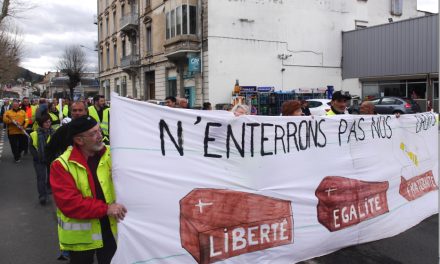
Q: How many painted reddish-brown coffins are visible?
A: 3